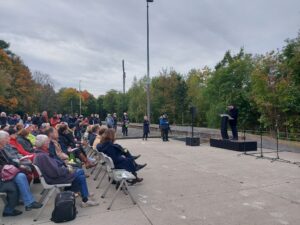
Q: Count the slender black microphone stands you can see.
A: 3